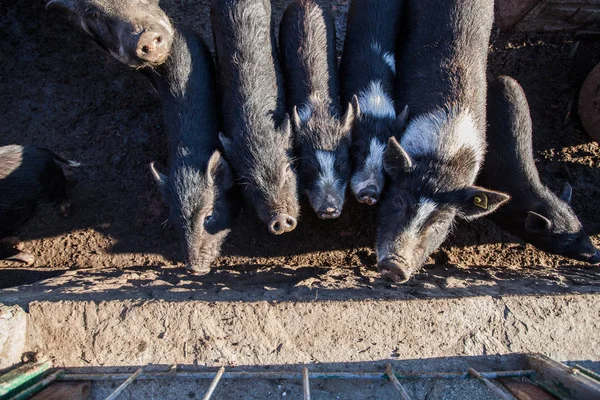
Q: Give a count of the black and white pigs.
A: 3